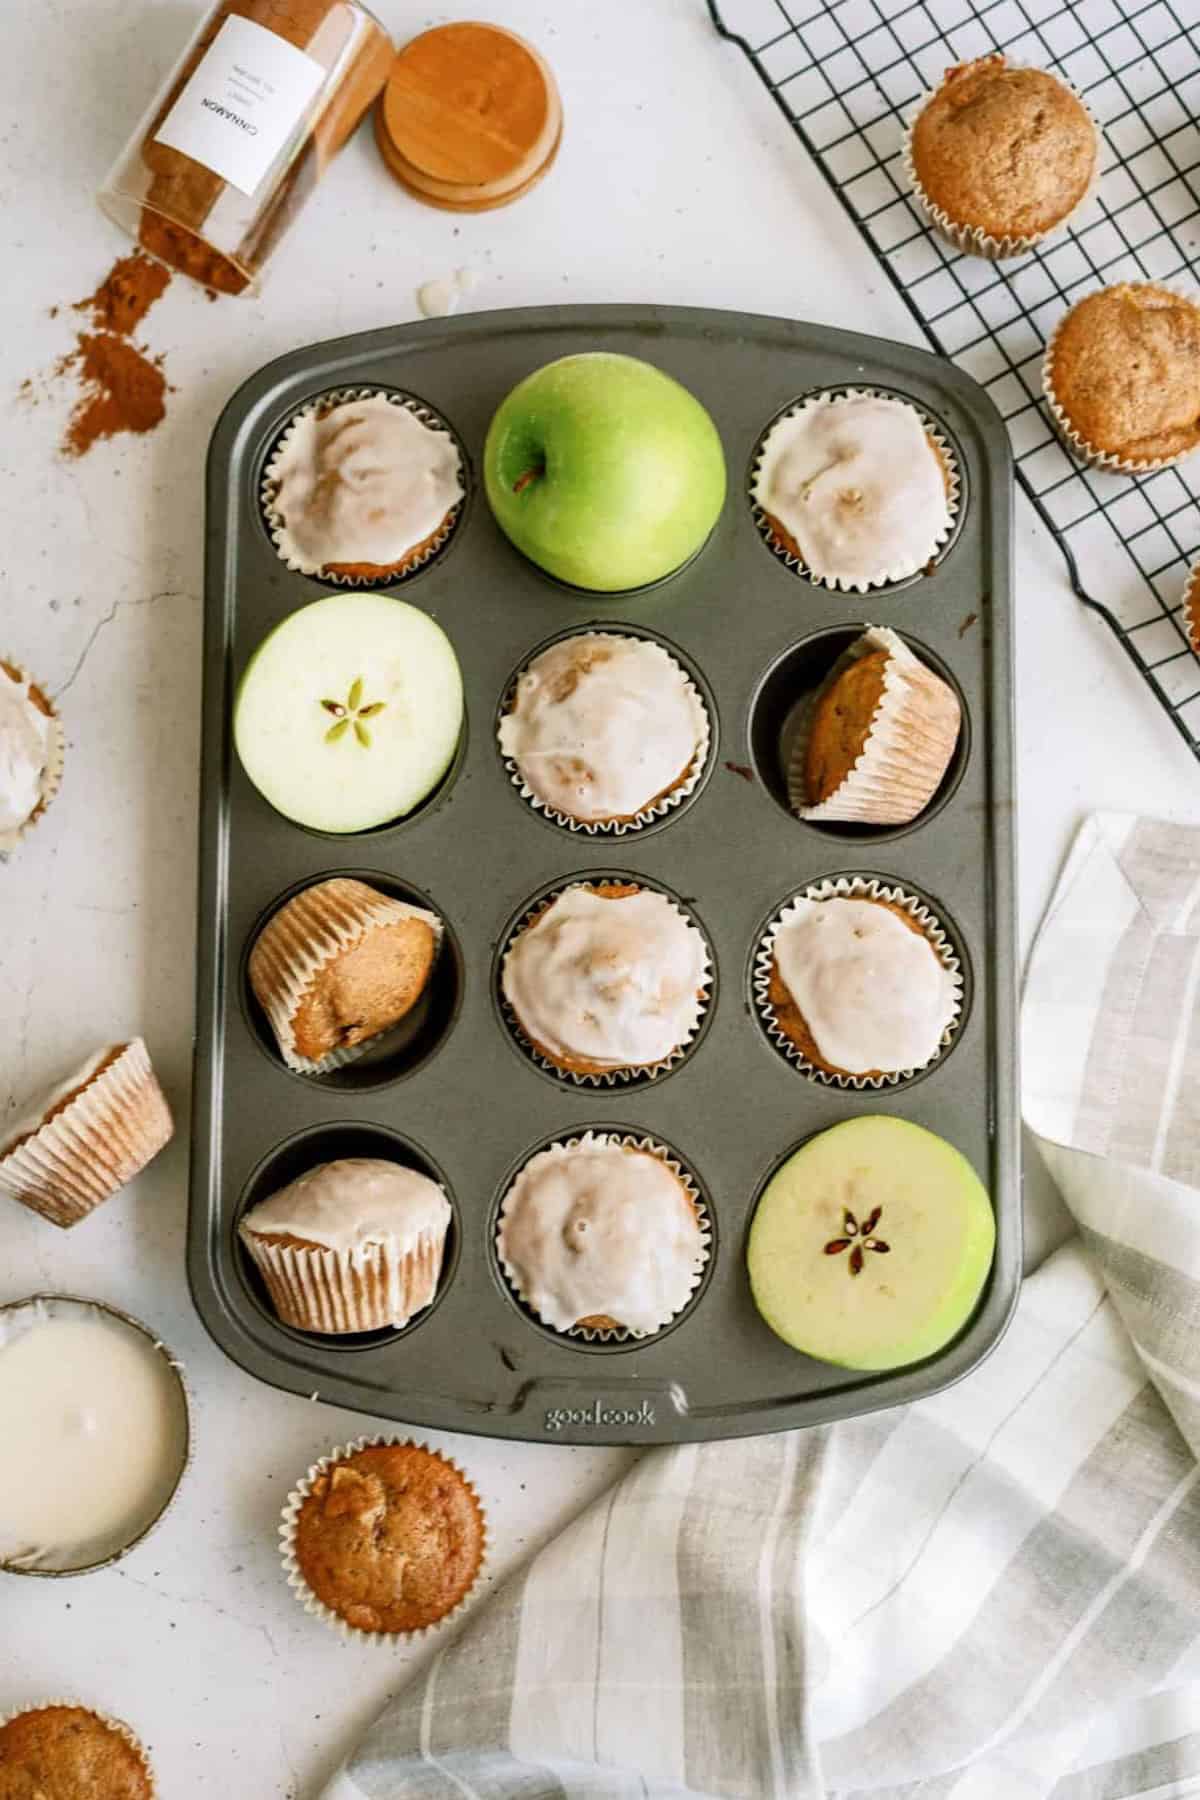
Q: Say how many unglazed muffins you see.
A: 7